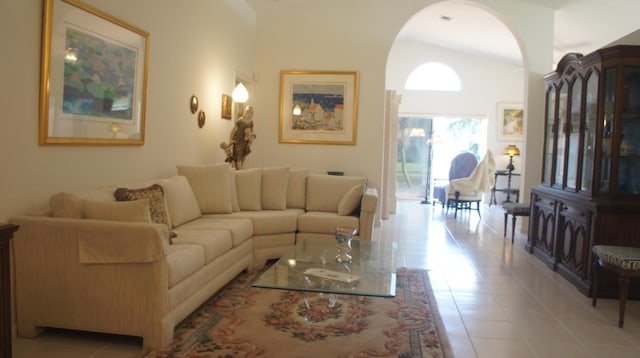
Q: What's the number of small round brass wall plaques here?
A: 2